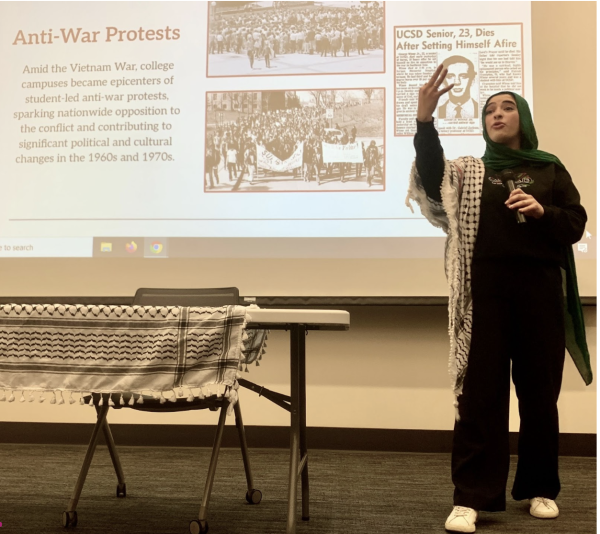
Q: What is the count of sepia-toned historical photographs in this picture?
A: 2